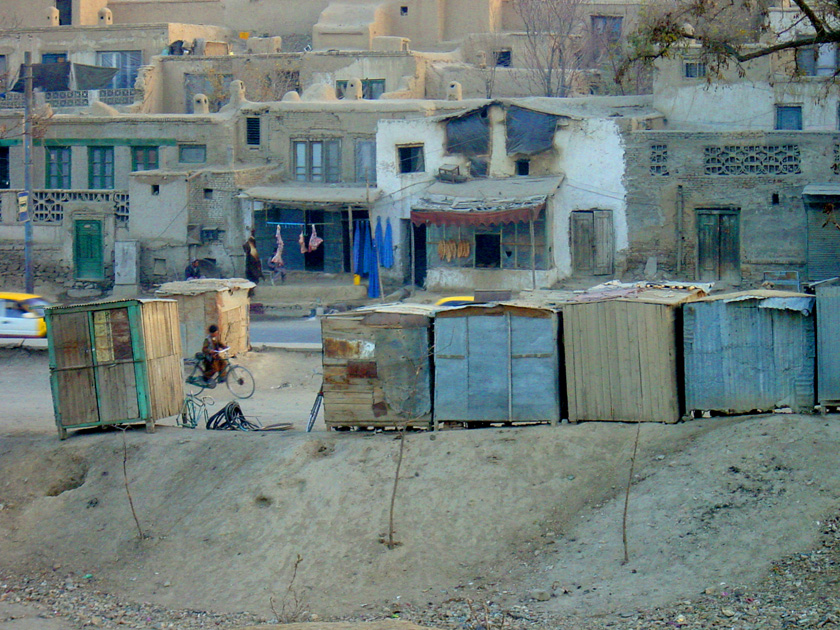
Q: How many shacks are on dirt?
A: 7